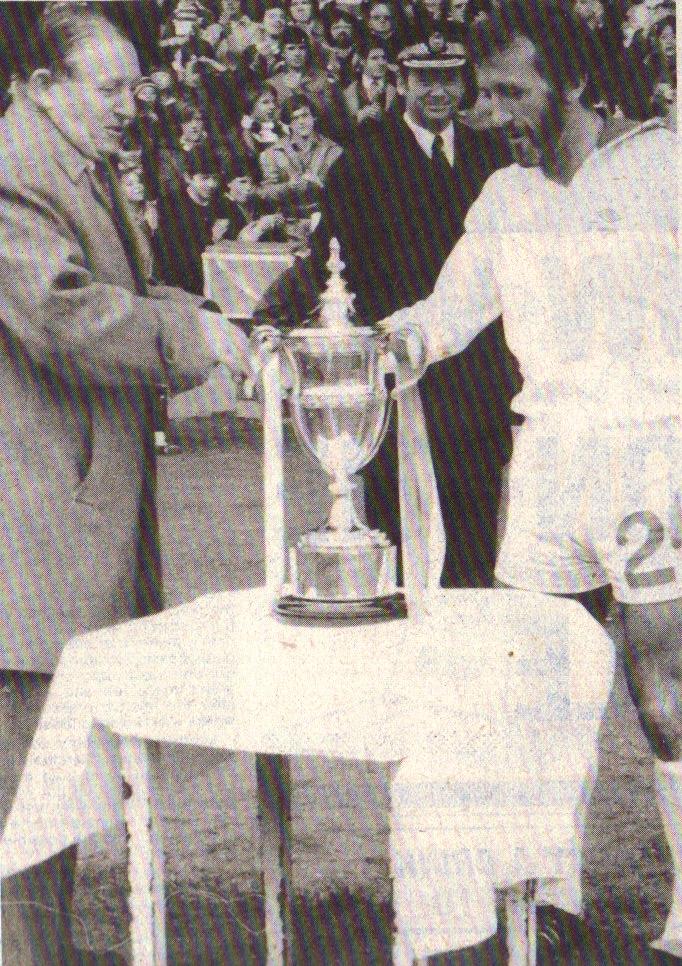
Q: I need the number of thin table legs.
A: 4